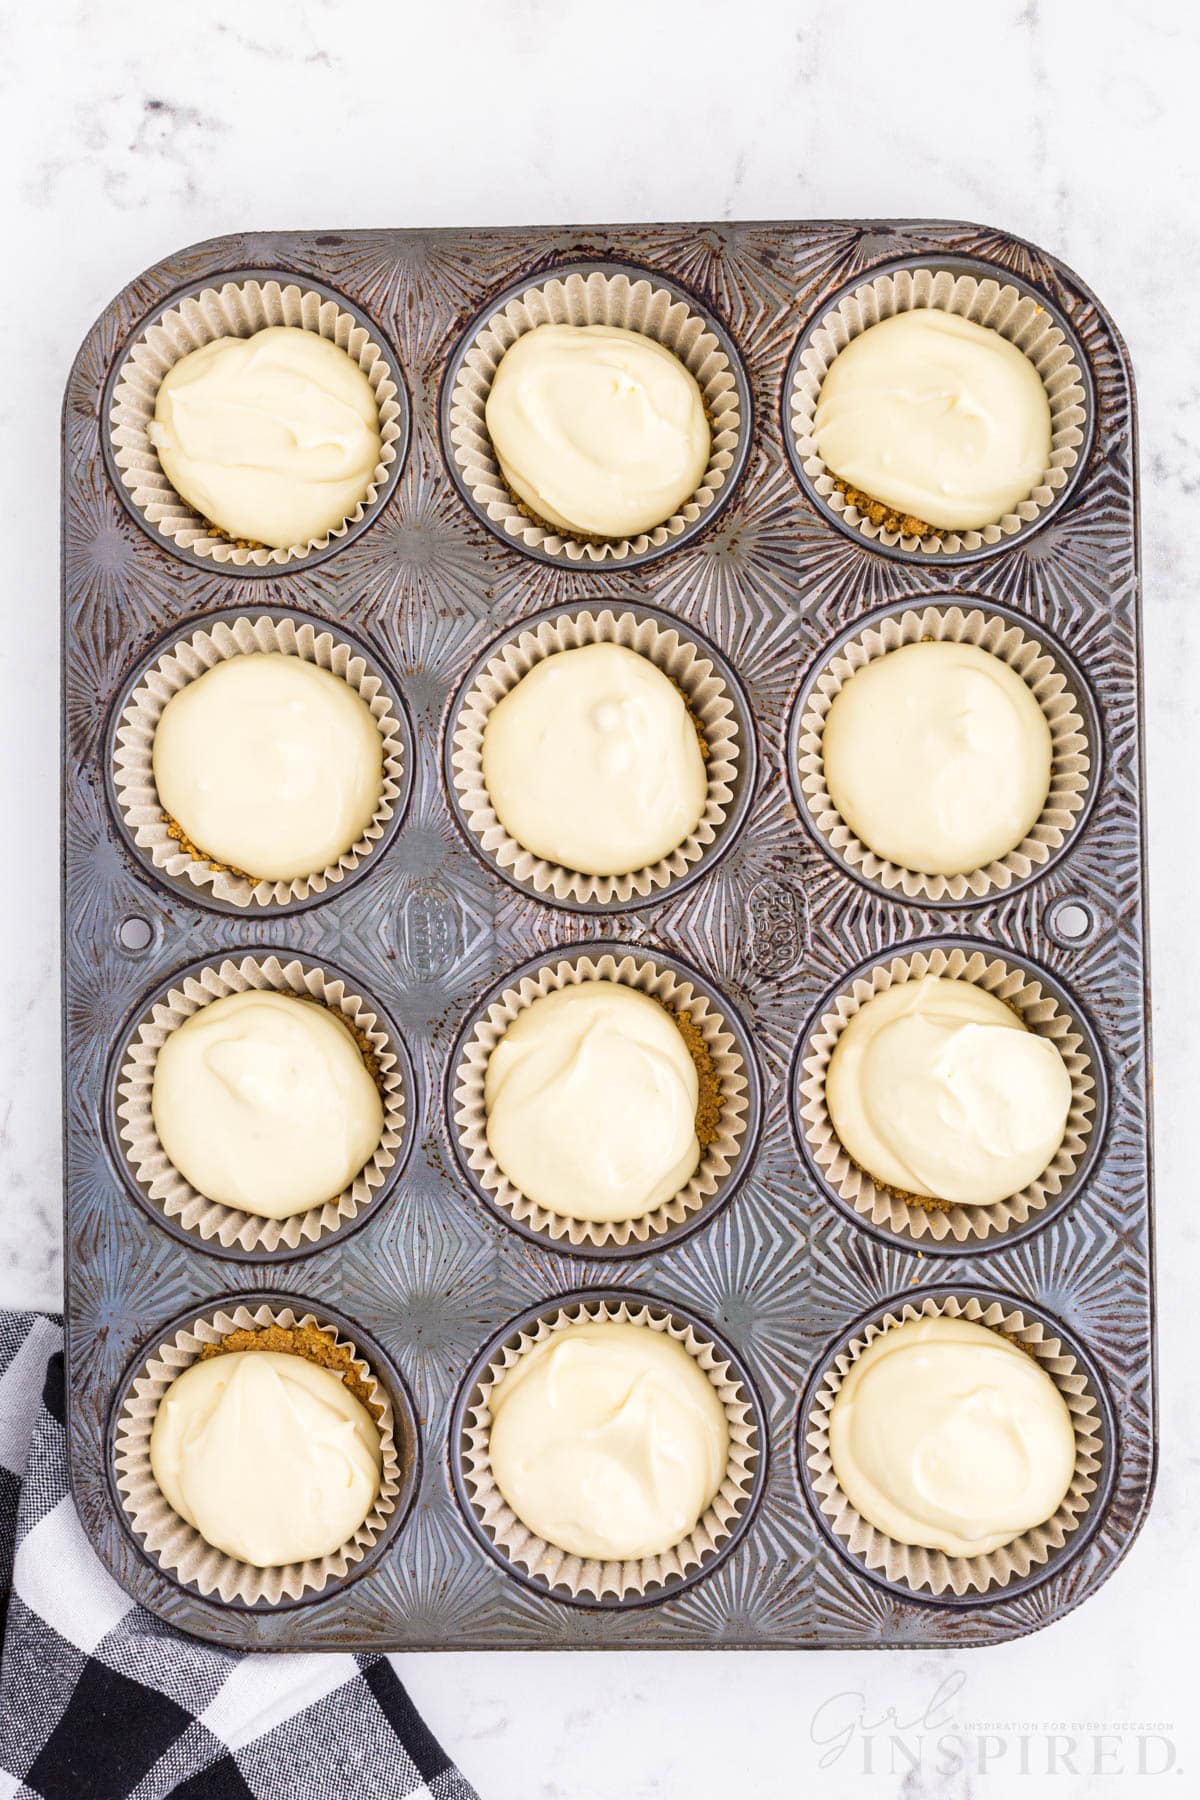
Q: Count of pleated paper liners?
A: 12